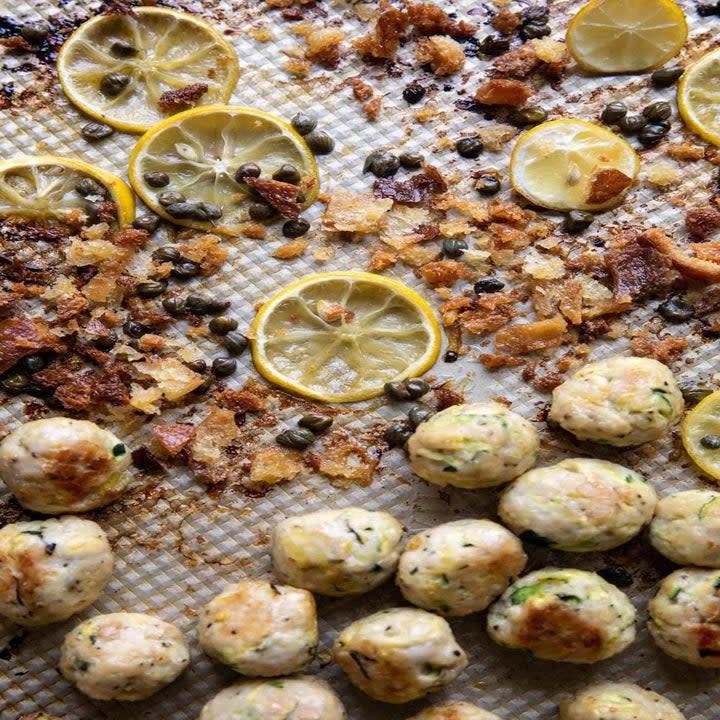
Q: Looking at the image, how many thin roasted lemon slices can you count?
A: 8